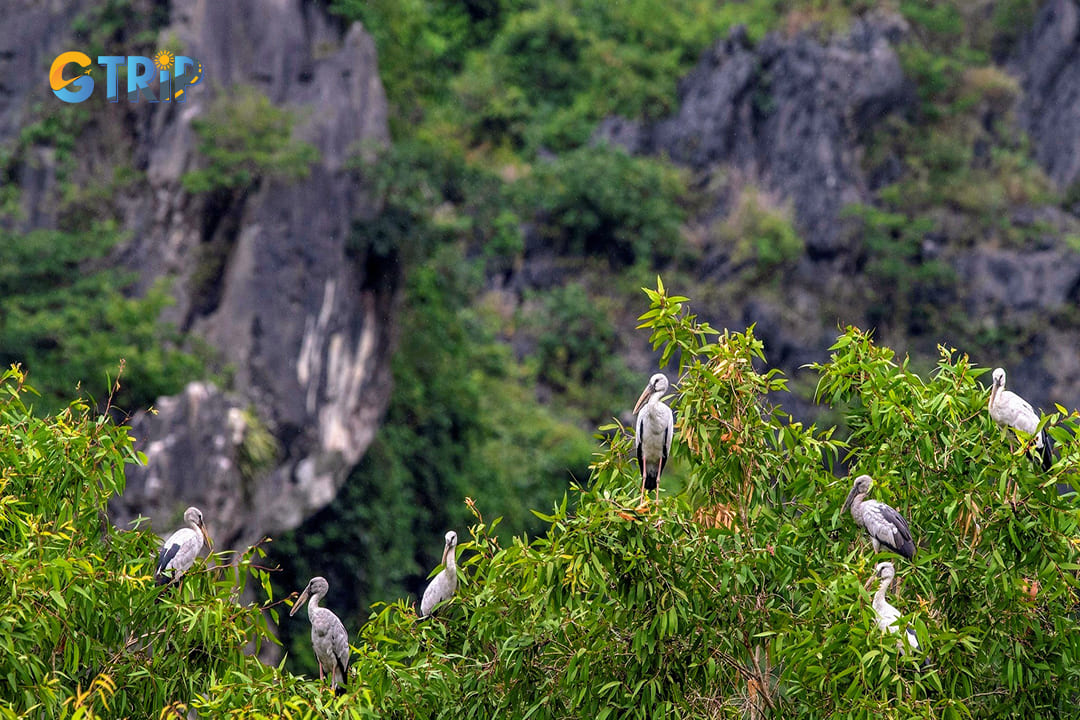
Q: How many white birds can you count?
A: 7